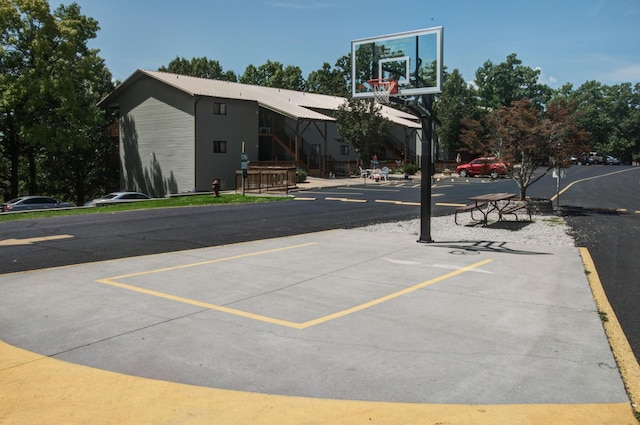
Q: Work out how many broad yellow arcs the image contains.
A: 1